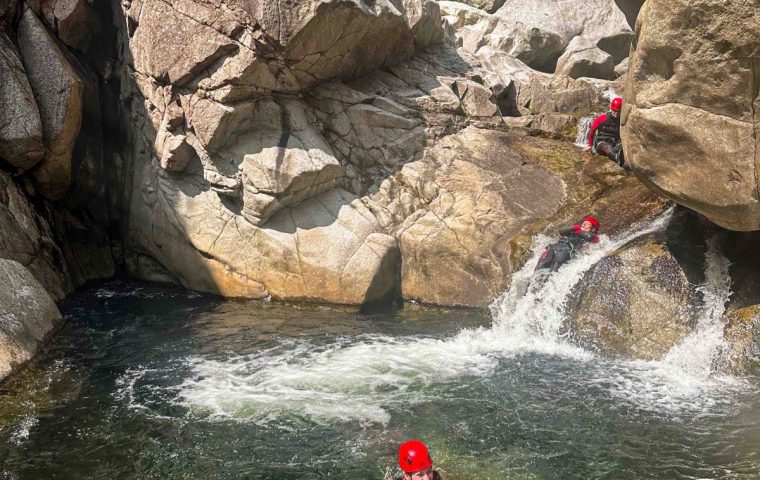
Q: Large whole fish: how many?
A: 0